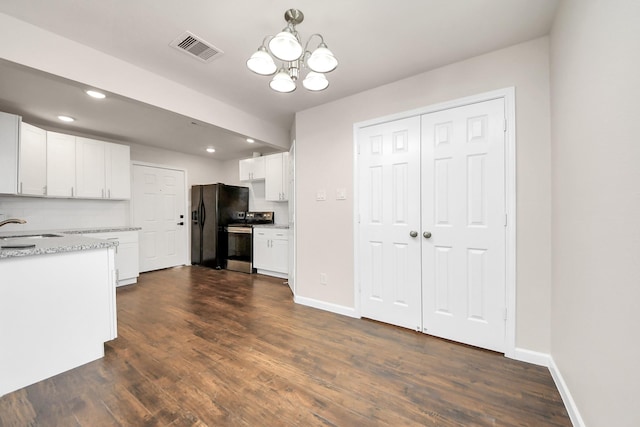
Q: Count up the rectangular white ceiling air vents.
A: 1